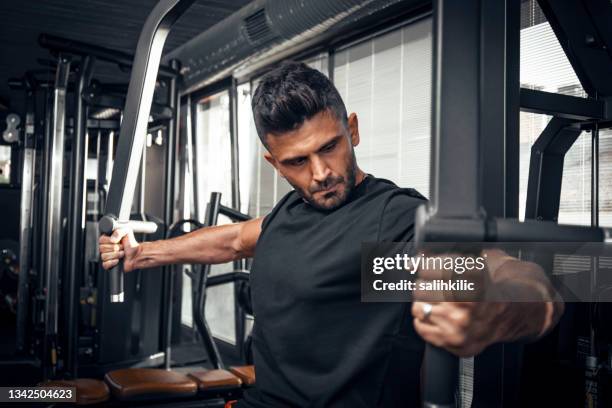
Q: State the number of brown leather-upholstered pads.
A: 4